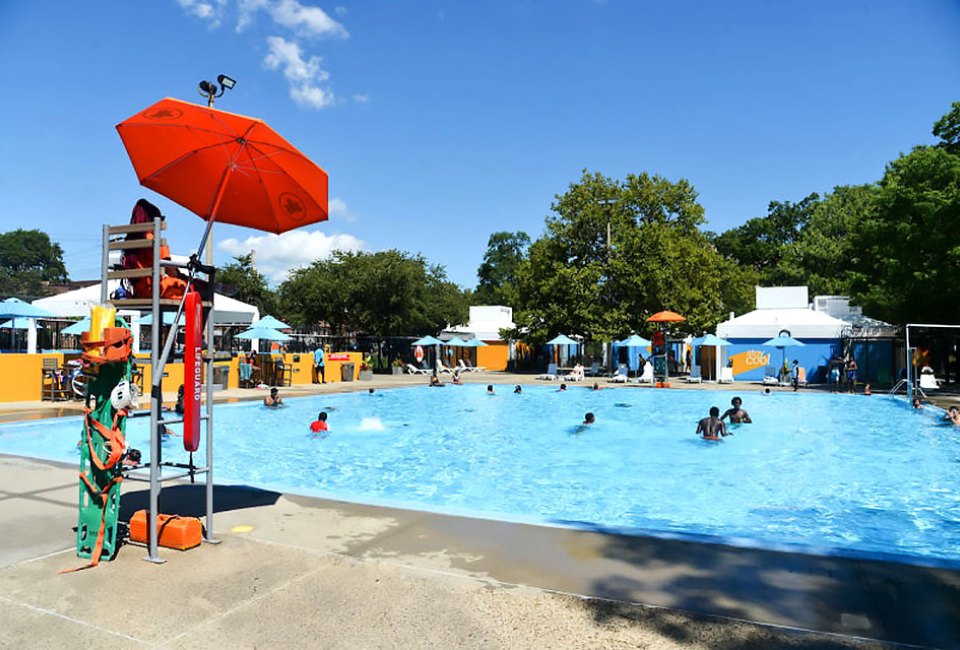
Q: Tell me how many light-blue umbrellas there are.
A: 13